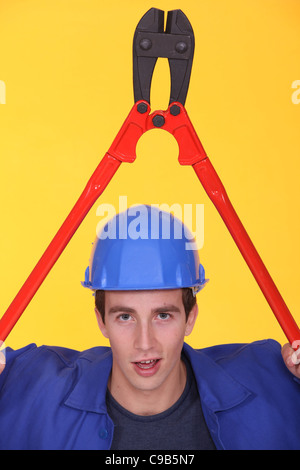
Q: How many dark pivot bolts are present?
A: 5